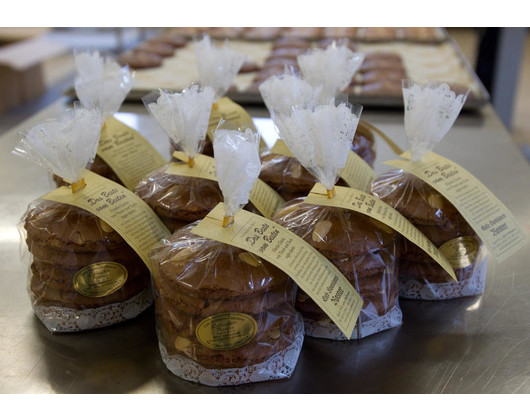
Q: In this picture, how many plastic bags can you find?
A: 9